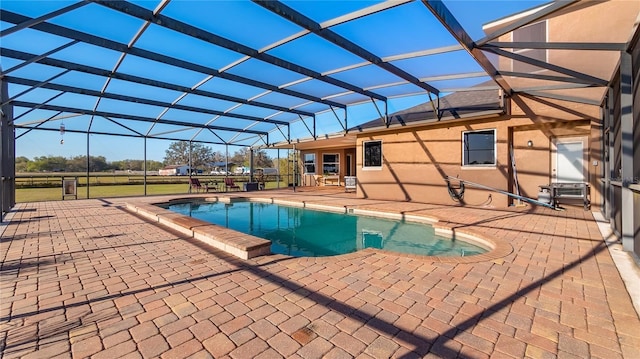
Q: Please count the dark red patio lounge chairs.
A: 2